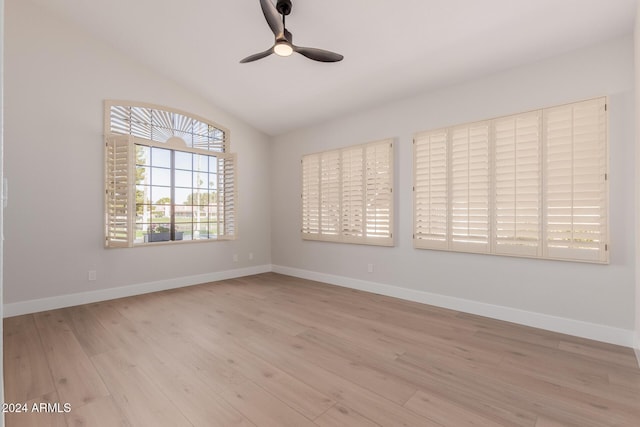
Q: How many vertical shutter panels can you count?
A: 10